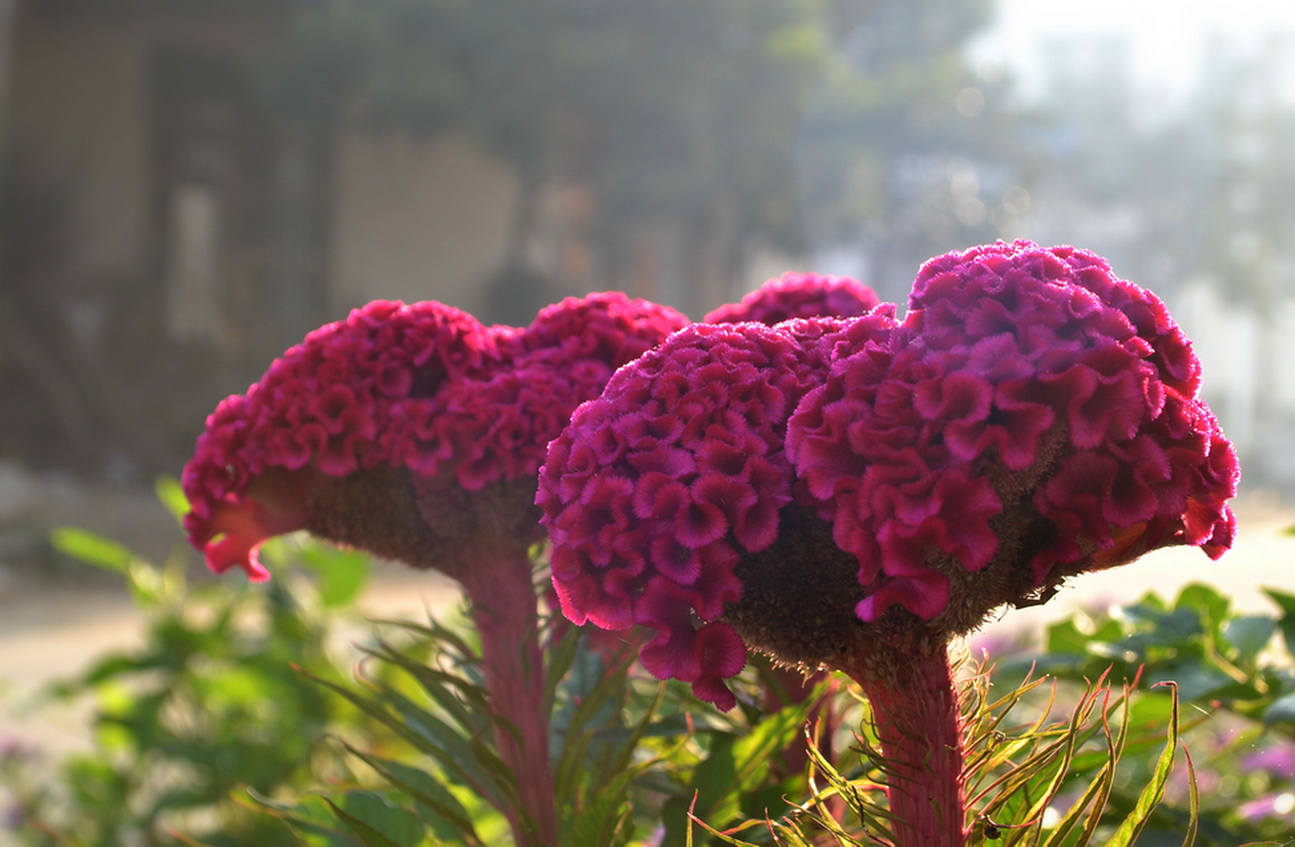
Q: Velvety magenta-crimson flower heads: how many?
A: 3